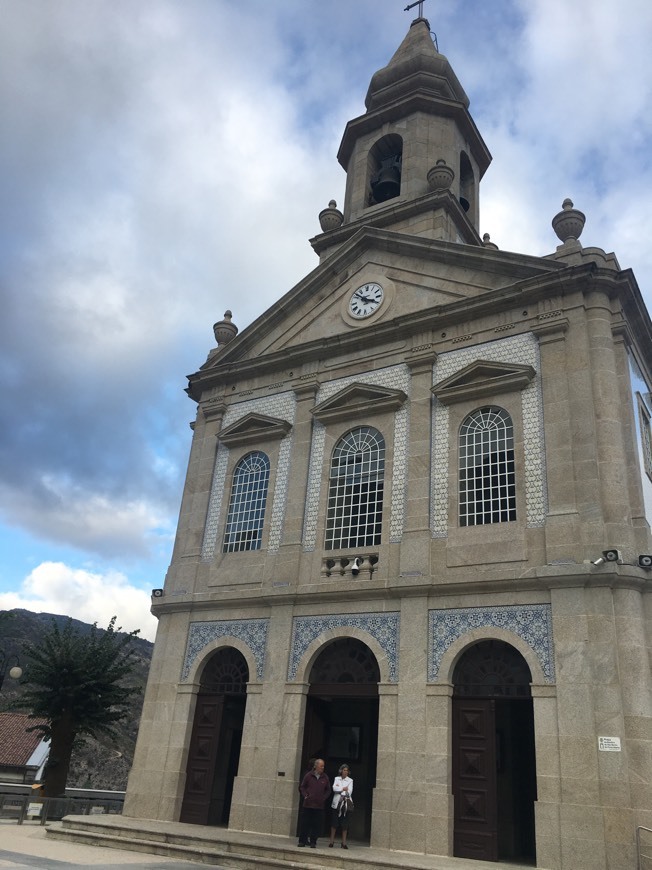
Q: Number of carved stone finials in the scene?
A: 5